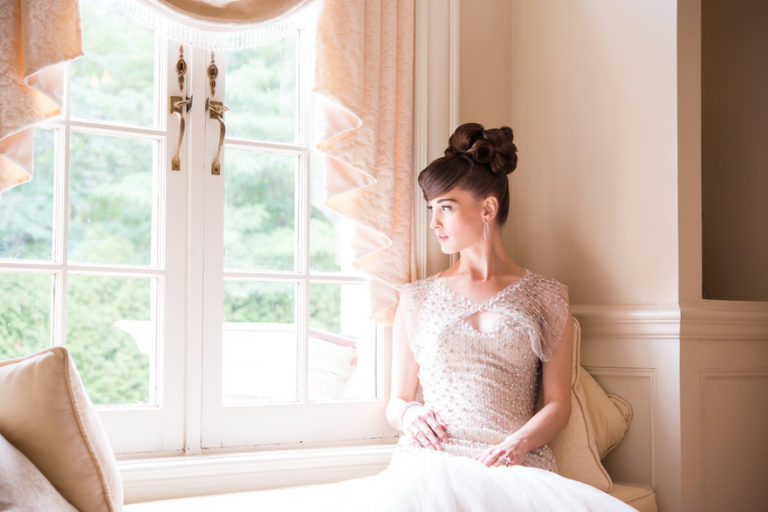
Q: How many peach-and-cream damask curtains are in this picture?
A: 2